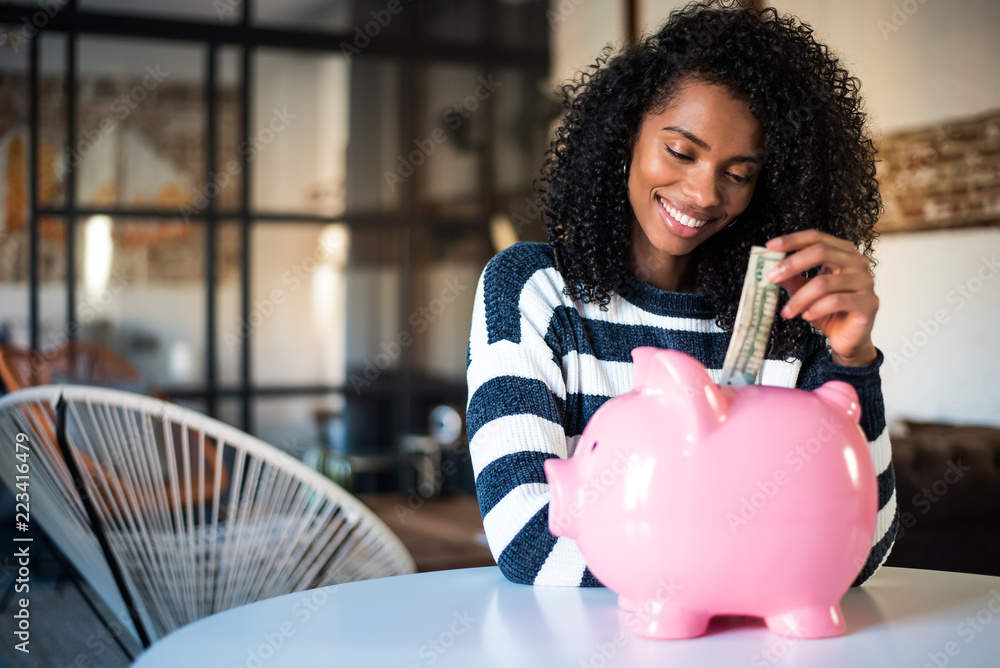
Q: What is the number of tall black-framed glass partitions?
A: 1